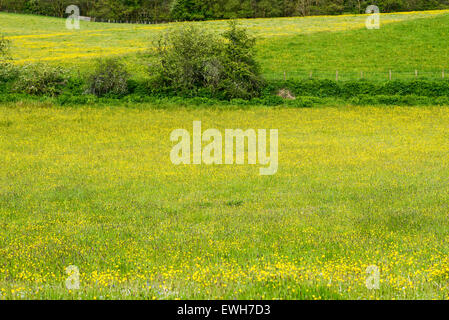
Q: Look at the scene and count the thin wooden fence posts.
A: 7